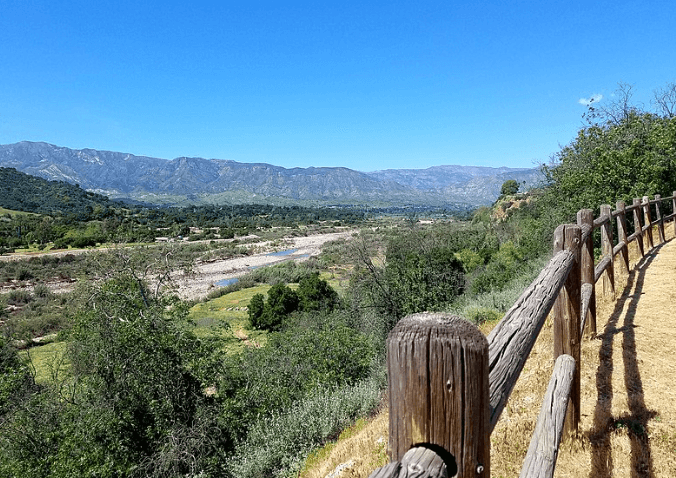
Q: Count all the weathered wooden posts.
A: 9